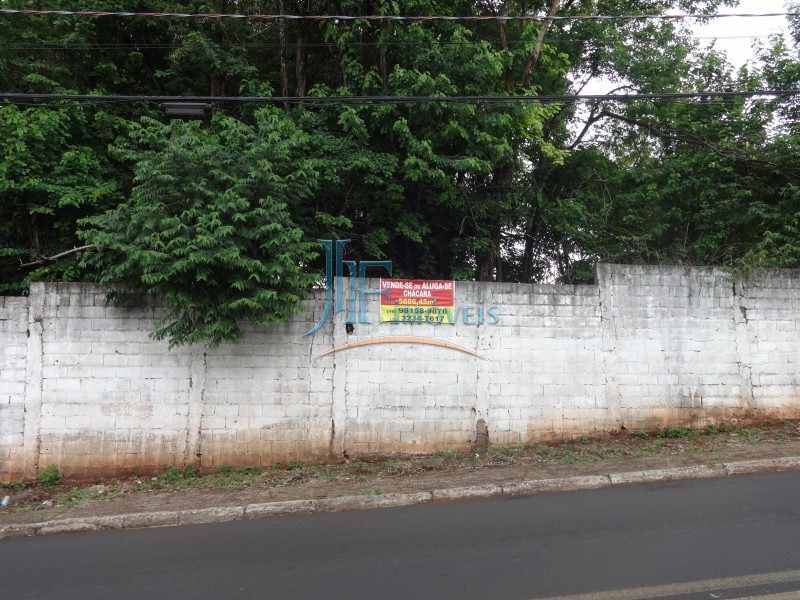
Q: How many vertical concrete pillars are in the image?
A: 6